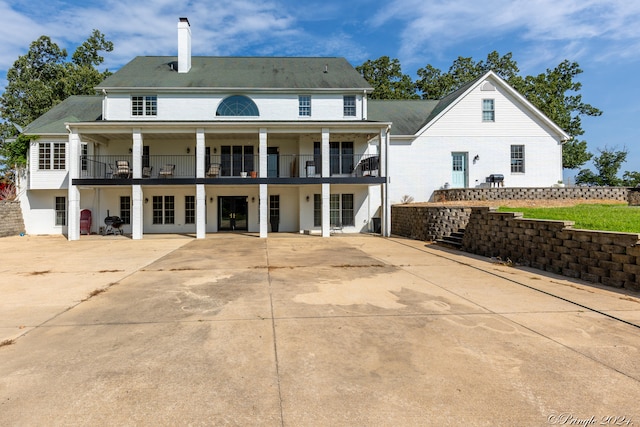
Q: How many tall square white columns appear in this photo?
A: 6